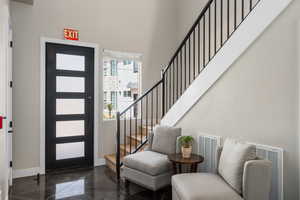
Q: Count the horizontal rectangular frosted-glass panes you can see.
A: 5